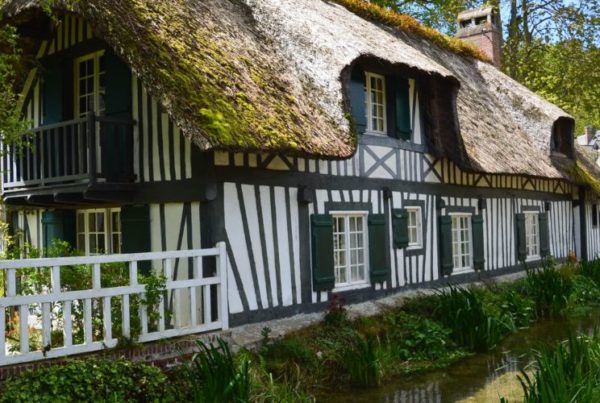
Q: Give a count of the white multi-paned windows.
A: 7